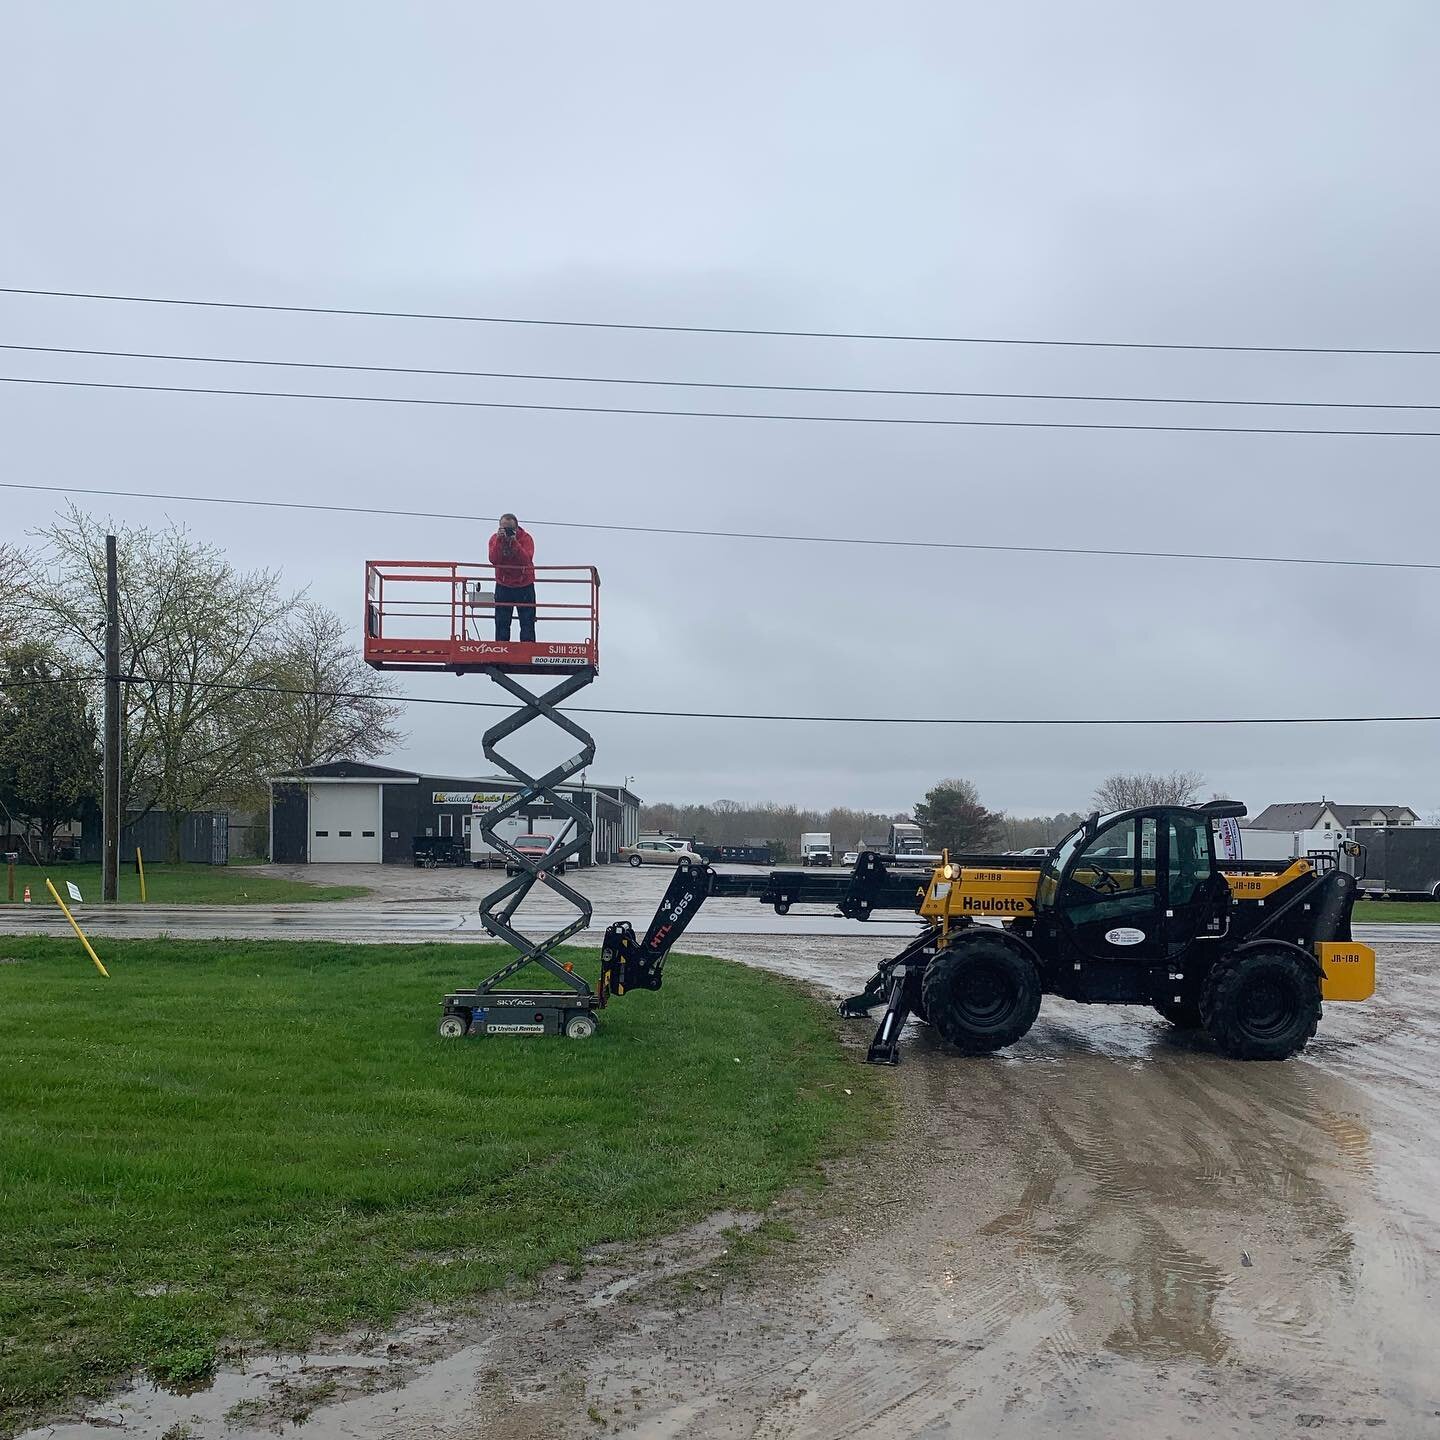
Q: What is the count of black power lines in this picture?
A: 5